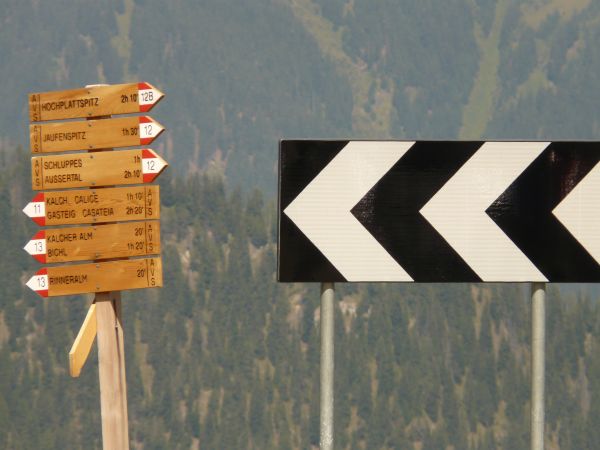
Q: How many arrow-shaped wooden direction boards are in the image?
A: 6